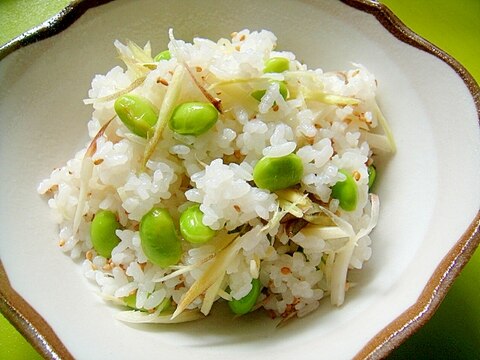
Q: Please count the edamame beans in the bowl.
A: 13